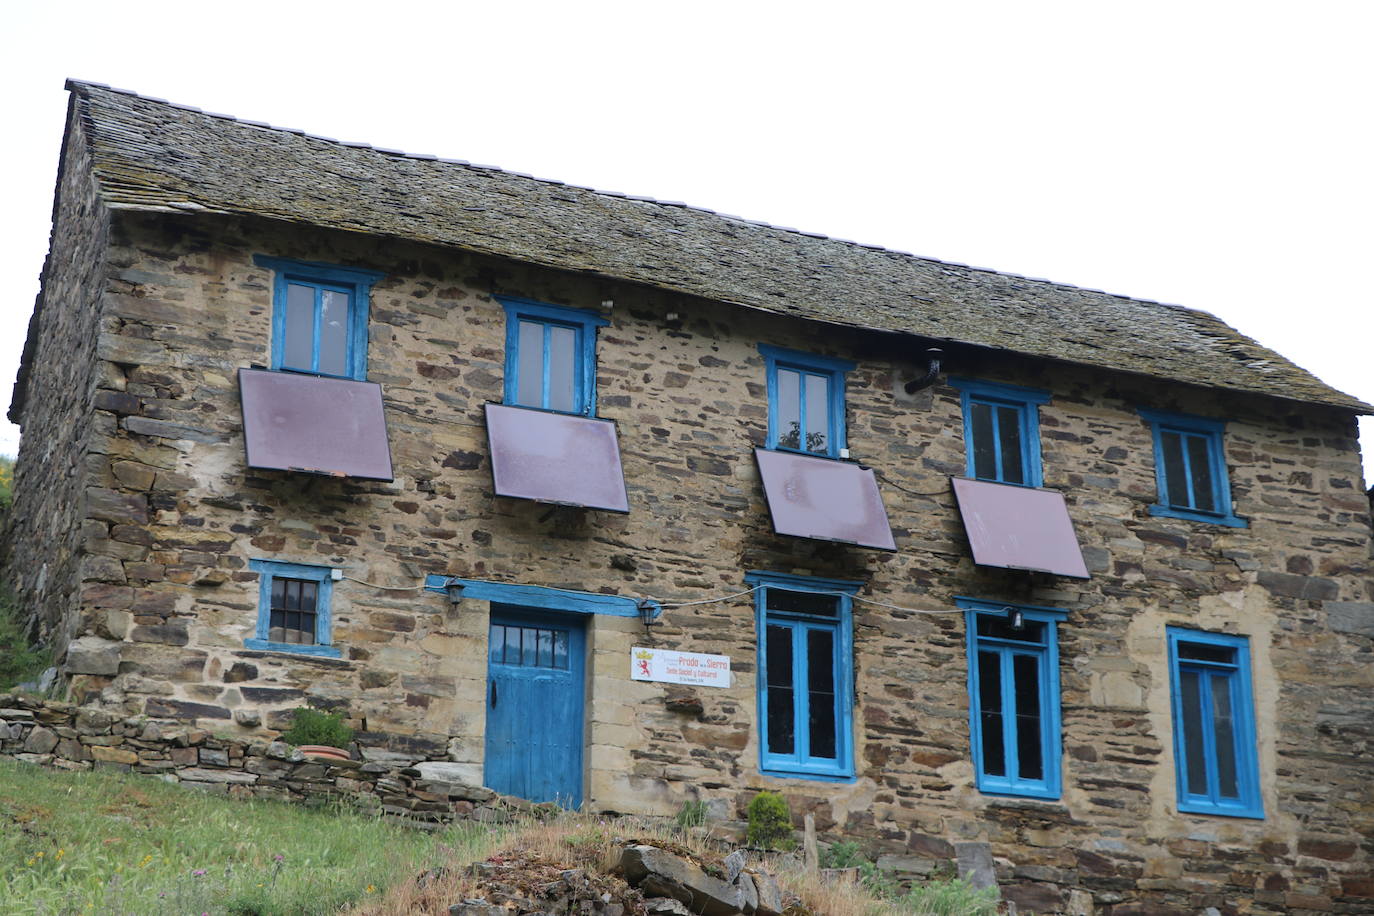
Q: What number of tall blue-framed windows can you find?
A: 3